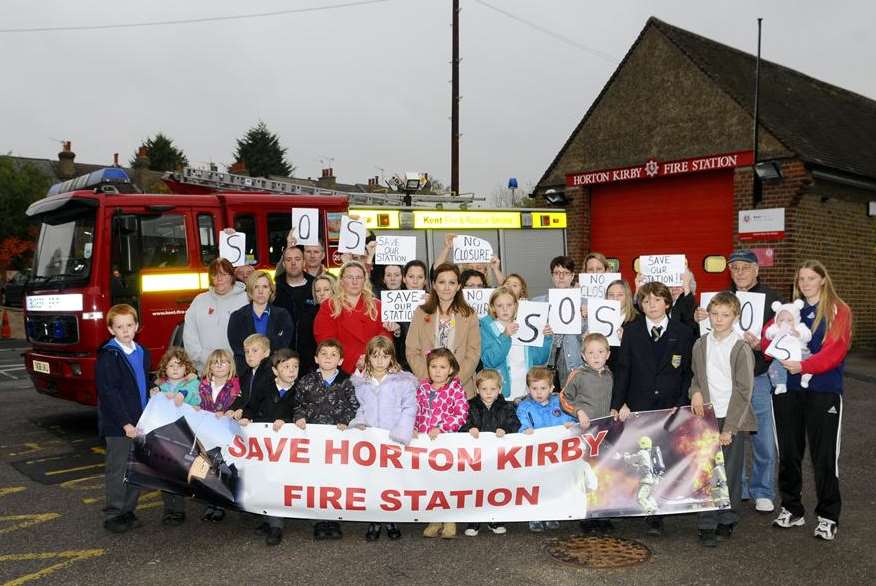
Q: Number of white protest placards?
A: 15